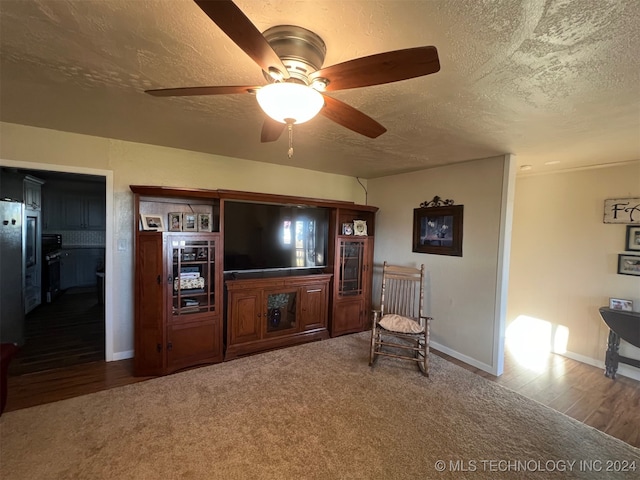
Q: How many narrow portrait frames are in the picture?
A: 3